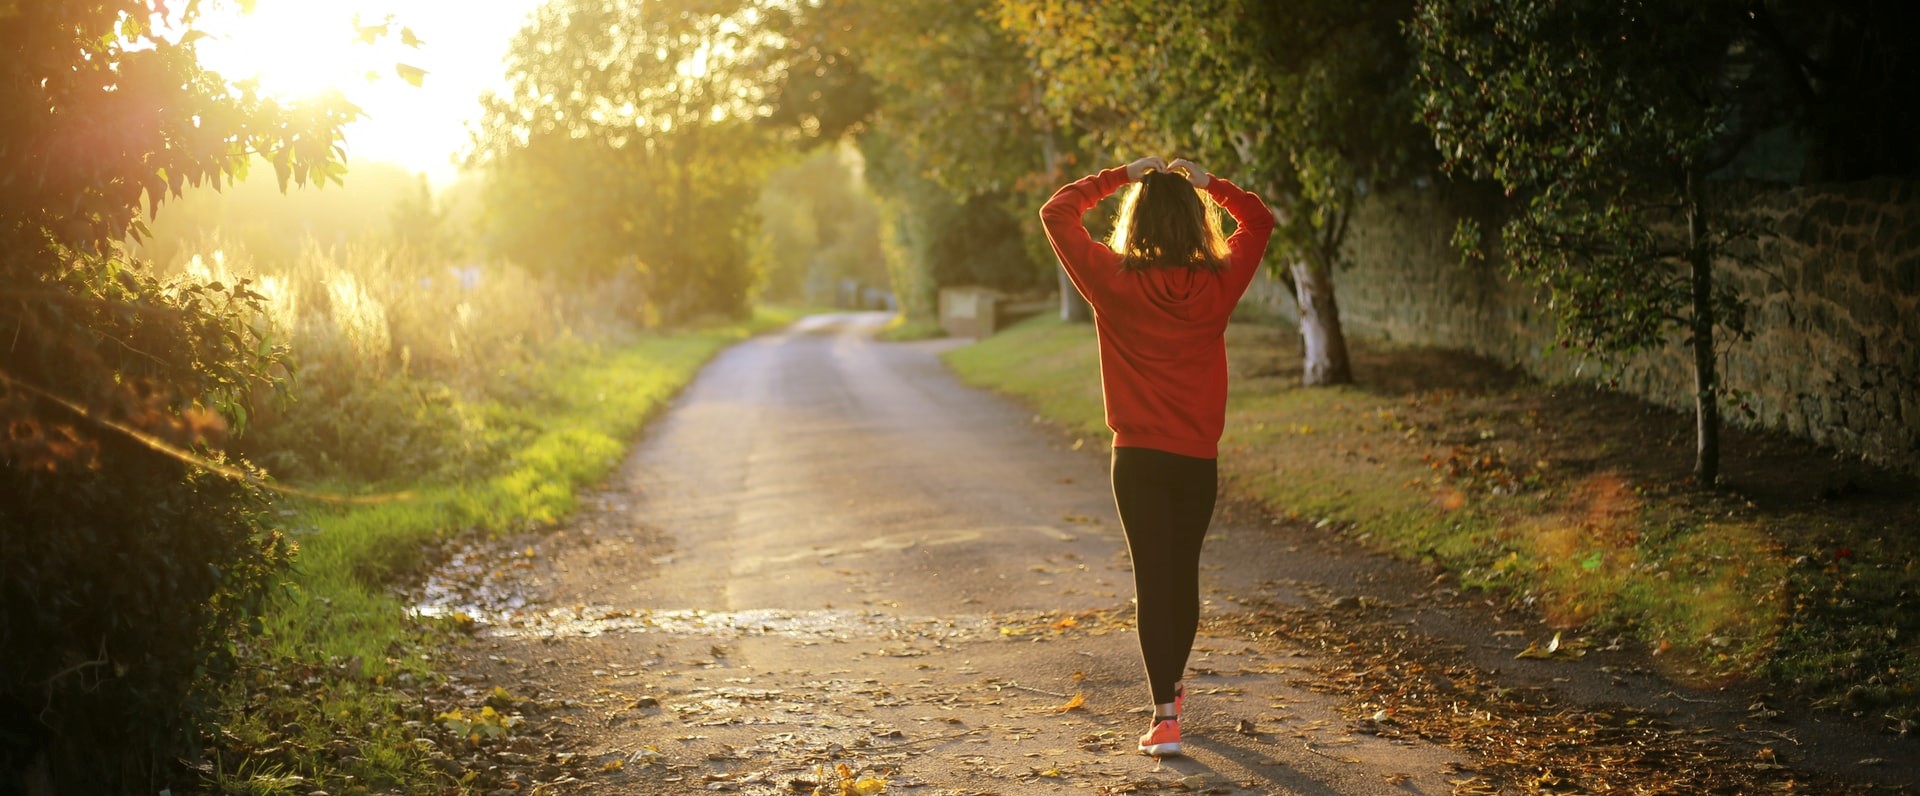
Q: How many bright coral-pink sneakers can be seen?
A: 2